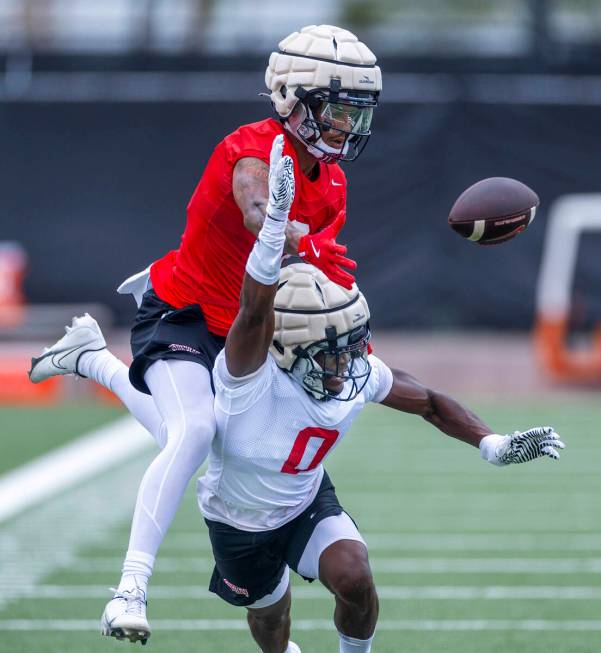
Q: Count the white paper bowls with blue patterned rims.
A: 0